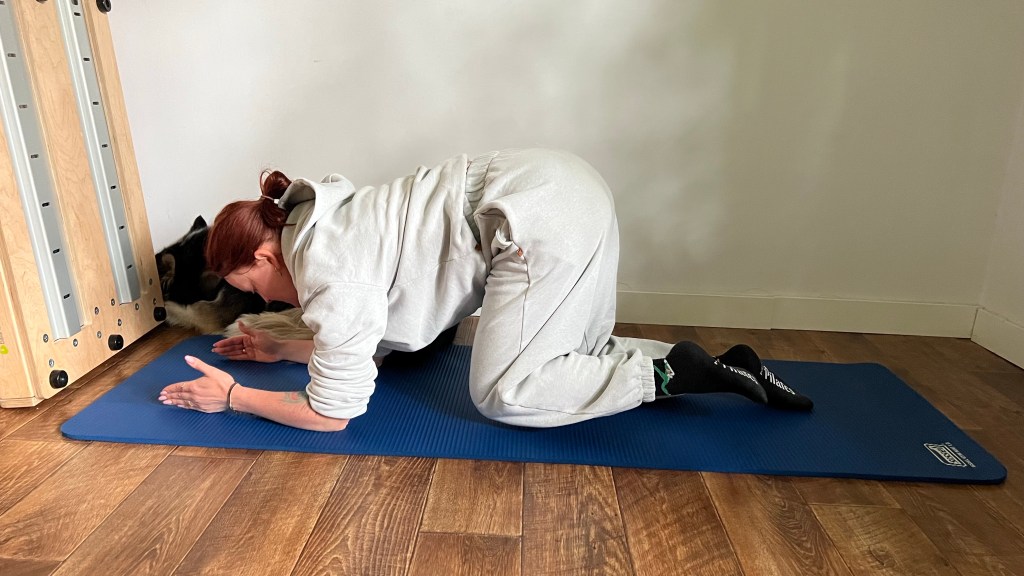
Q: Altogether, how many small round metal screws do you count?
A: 10